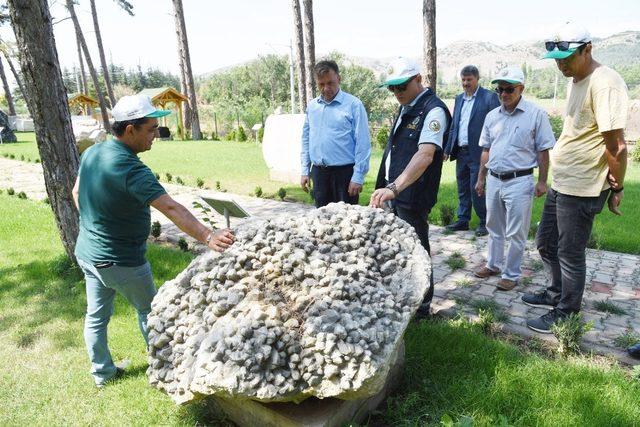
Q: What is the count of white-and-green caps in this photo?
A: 4